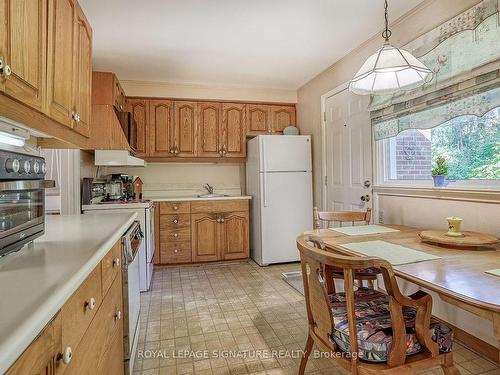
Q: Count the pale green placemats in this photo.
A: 3